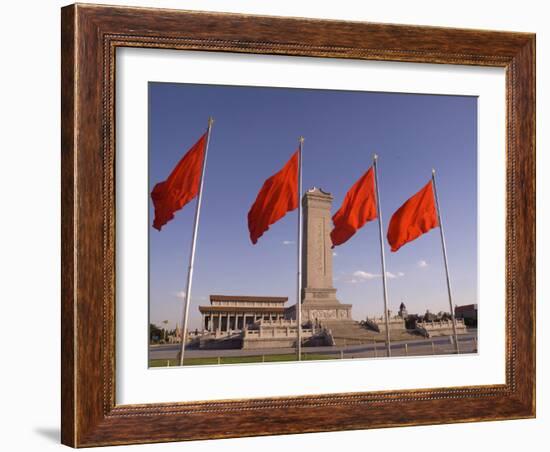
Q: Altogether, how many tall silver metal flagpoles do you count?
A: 4